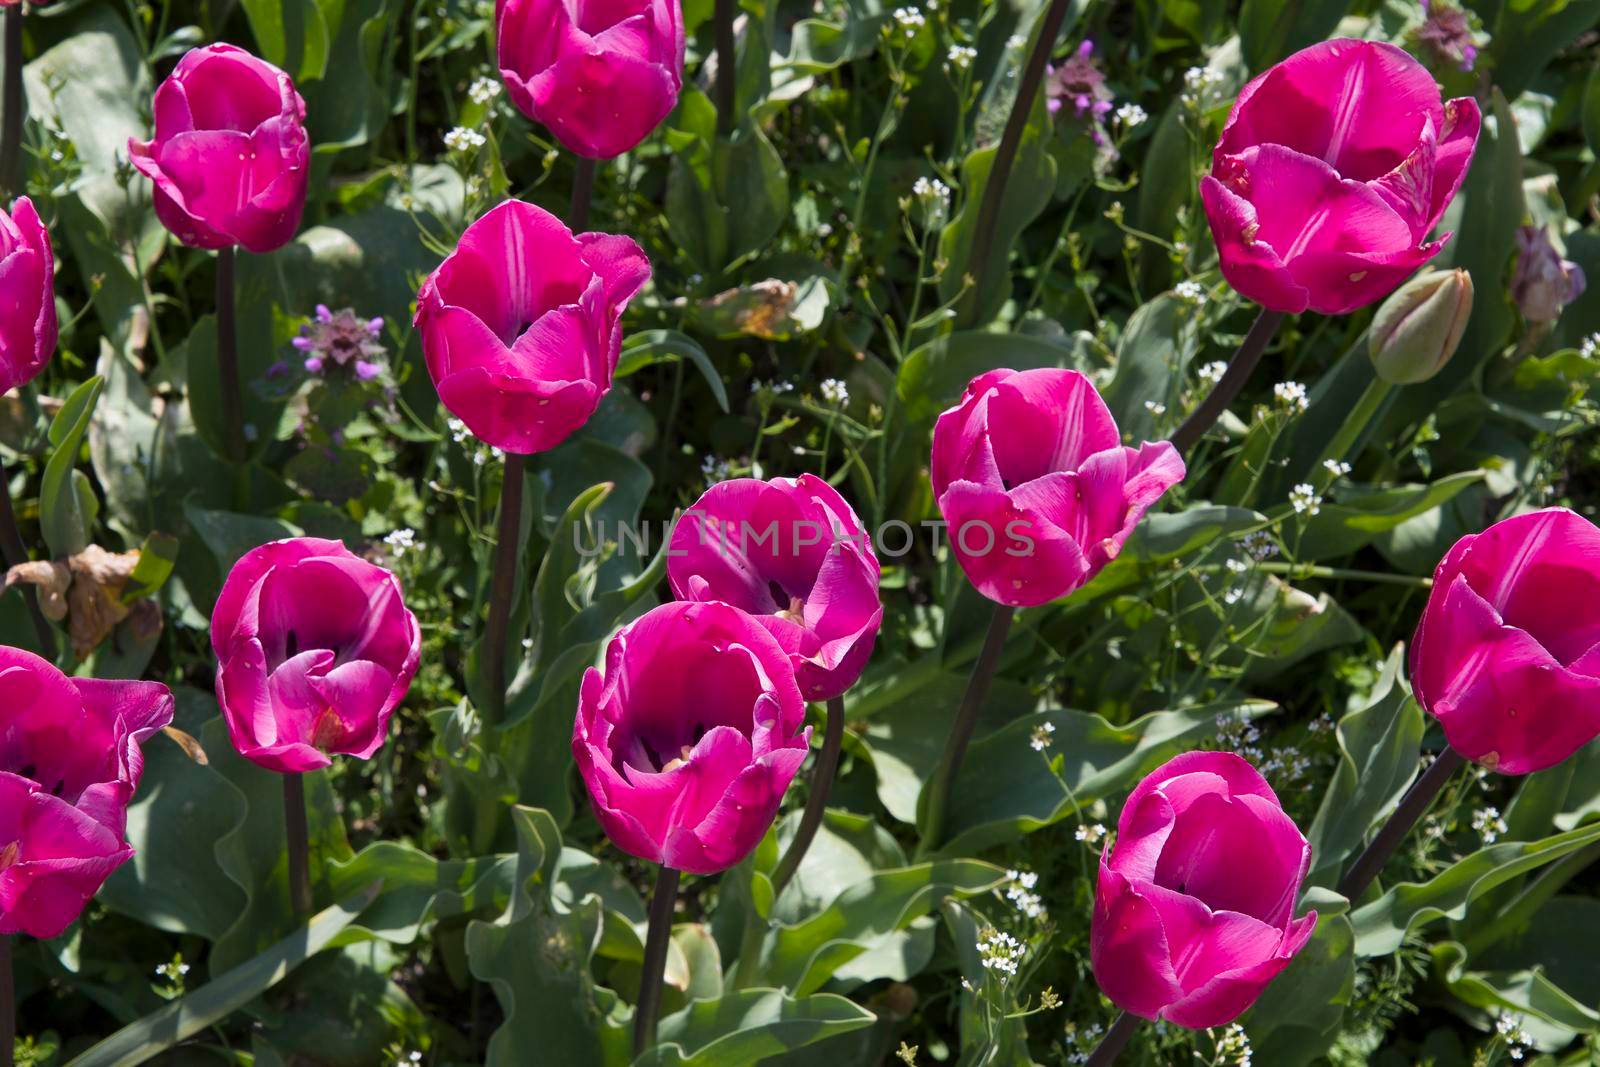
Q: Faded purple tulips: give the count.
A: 1